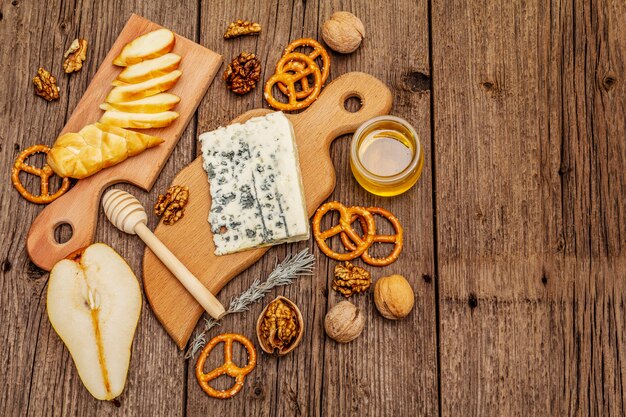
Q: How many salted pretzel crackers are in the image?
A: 6